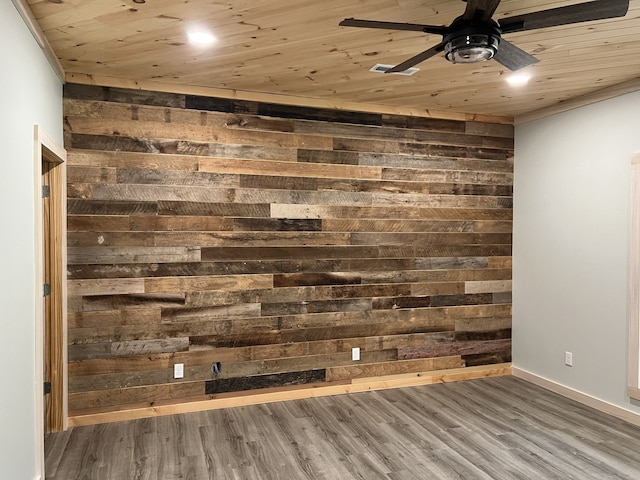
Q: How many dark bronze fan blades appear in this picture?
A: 5